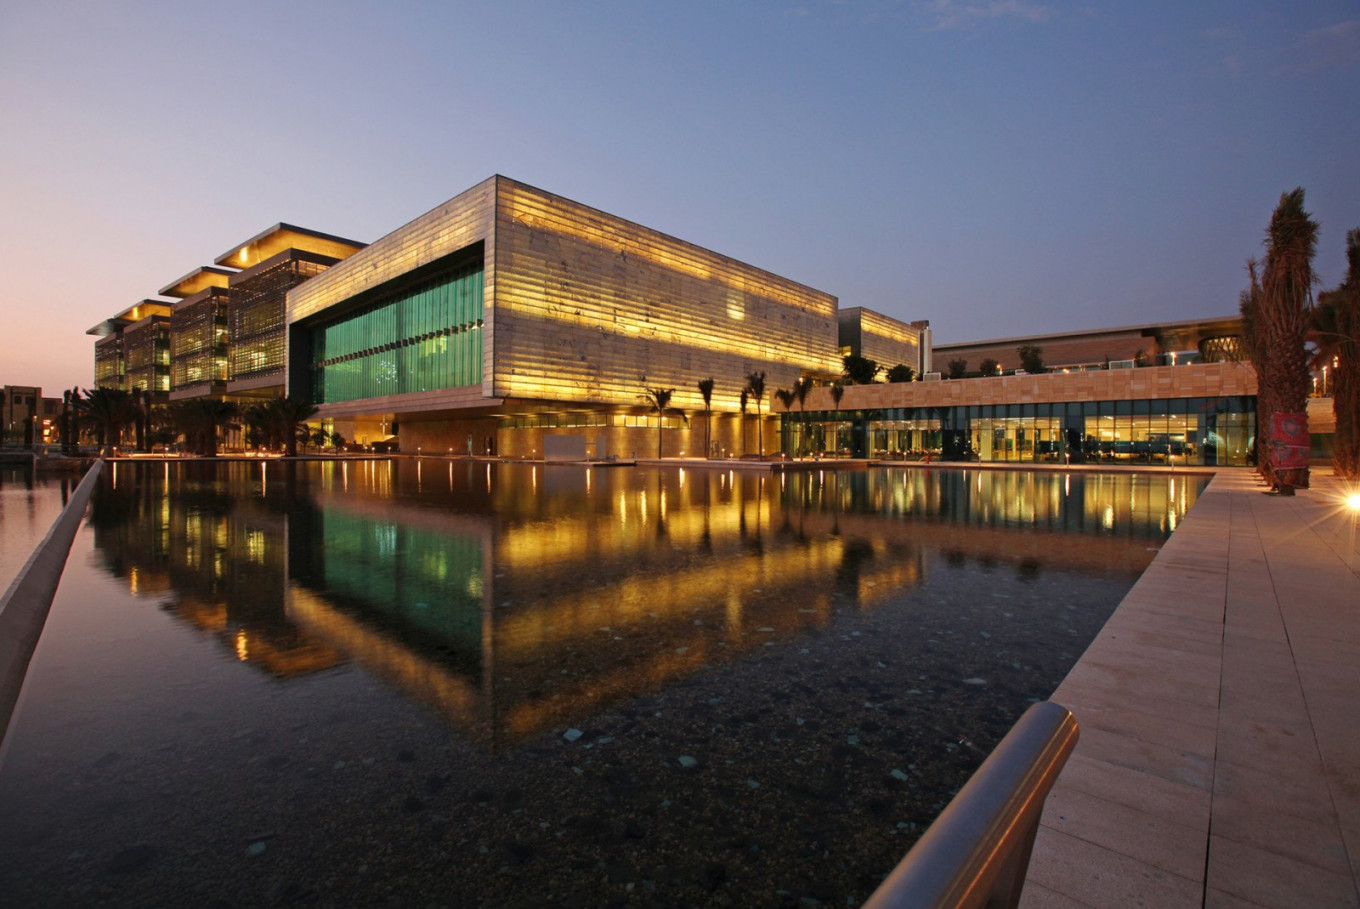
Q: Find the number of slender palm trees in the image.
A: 7